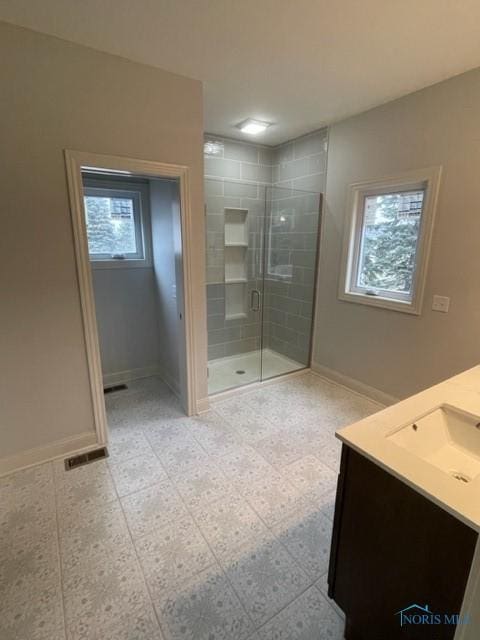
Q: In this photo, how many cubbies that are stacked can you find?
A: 3